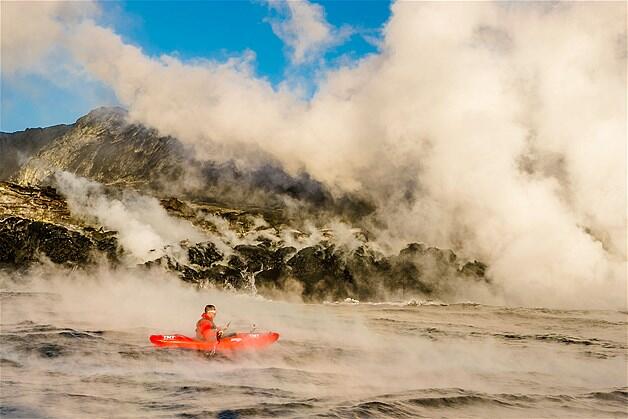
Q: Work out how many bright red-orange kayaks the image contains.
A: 1